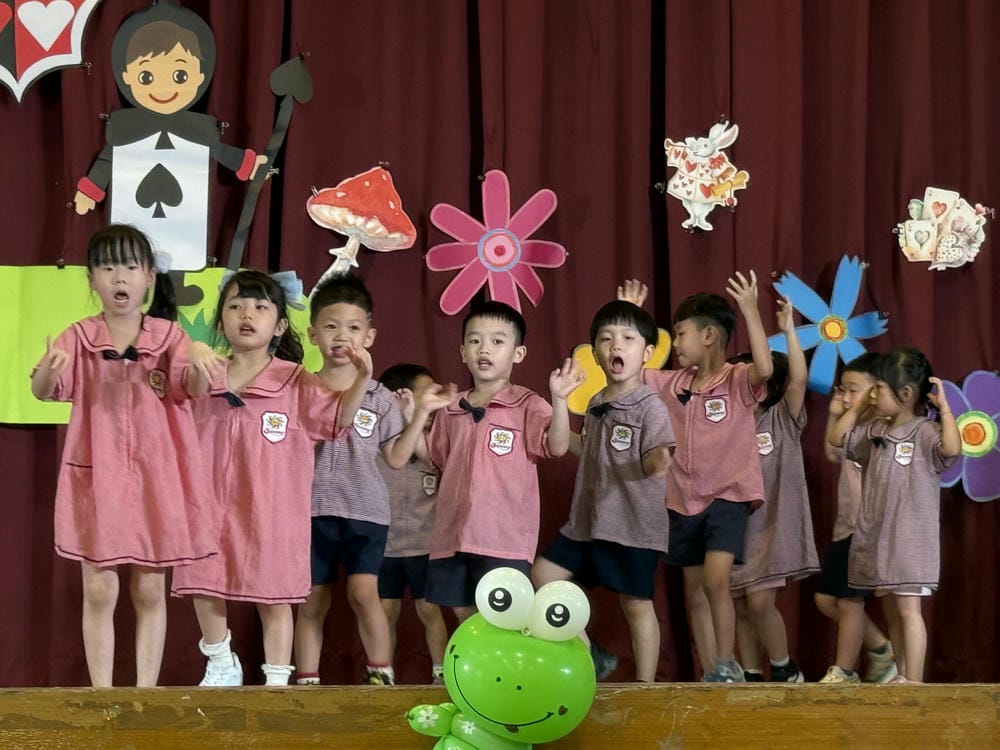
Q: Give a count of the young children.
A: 10